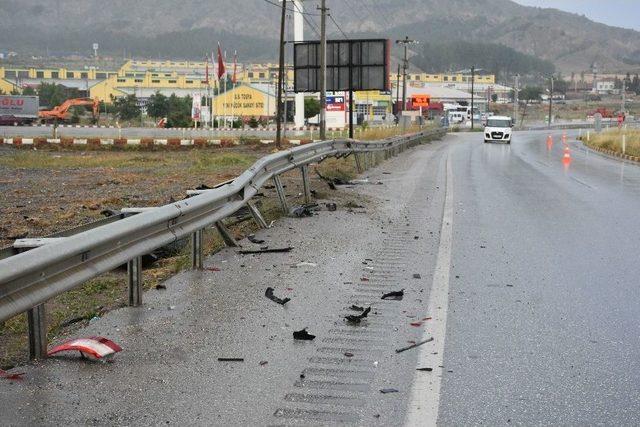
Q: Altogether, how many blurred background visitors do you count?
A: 0